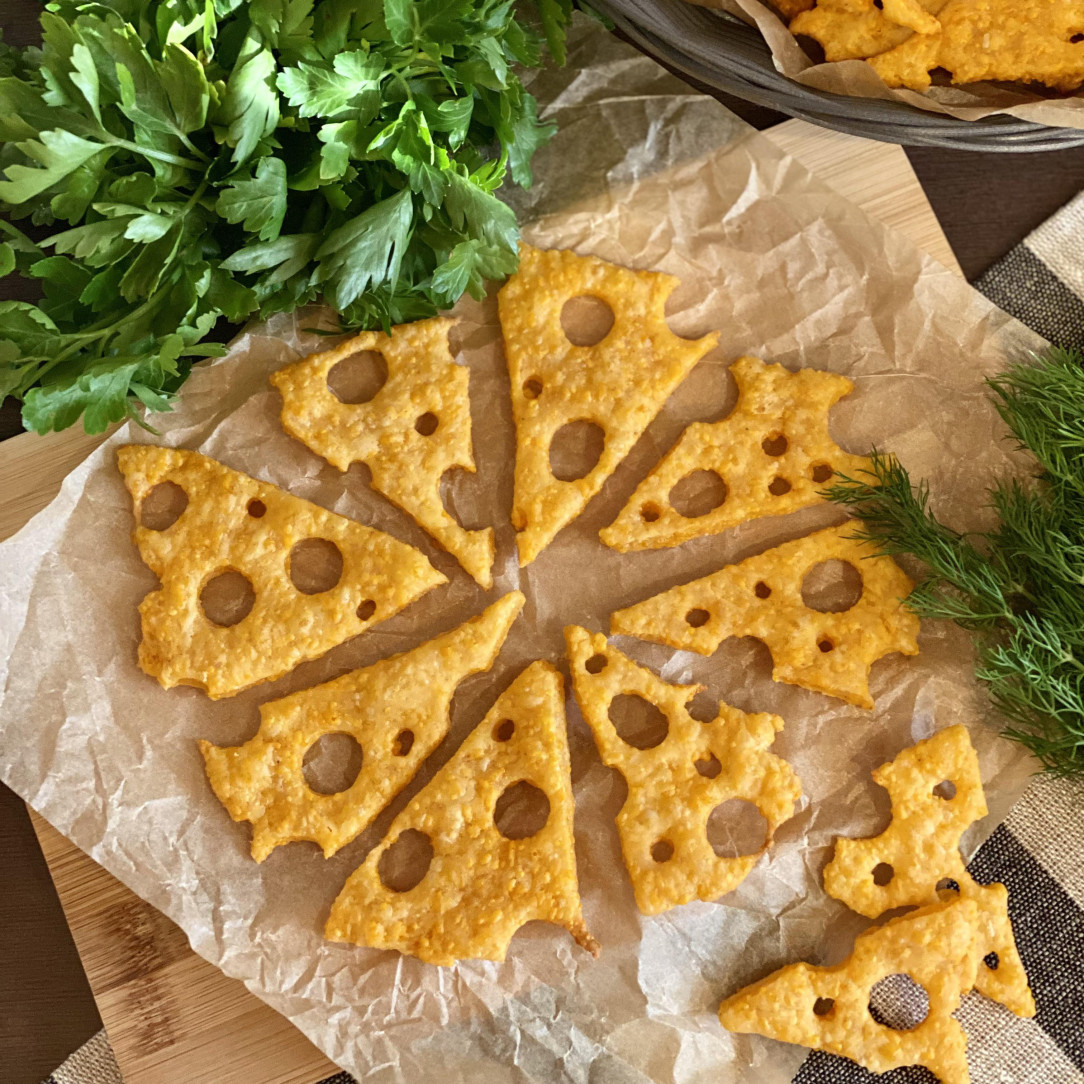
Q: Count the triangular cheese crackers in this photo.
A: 10